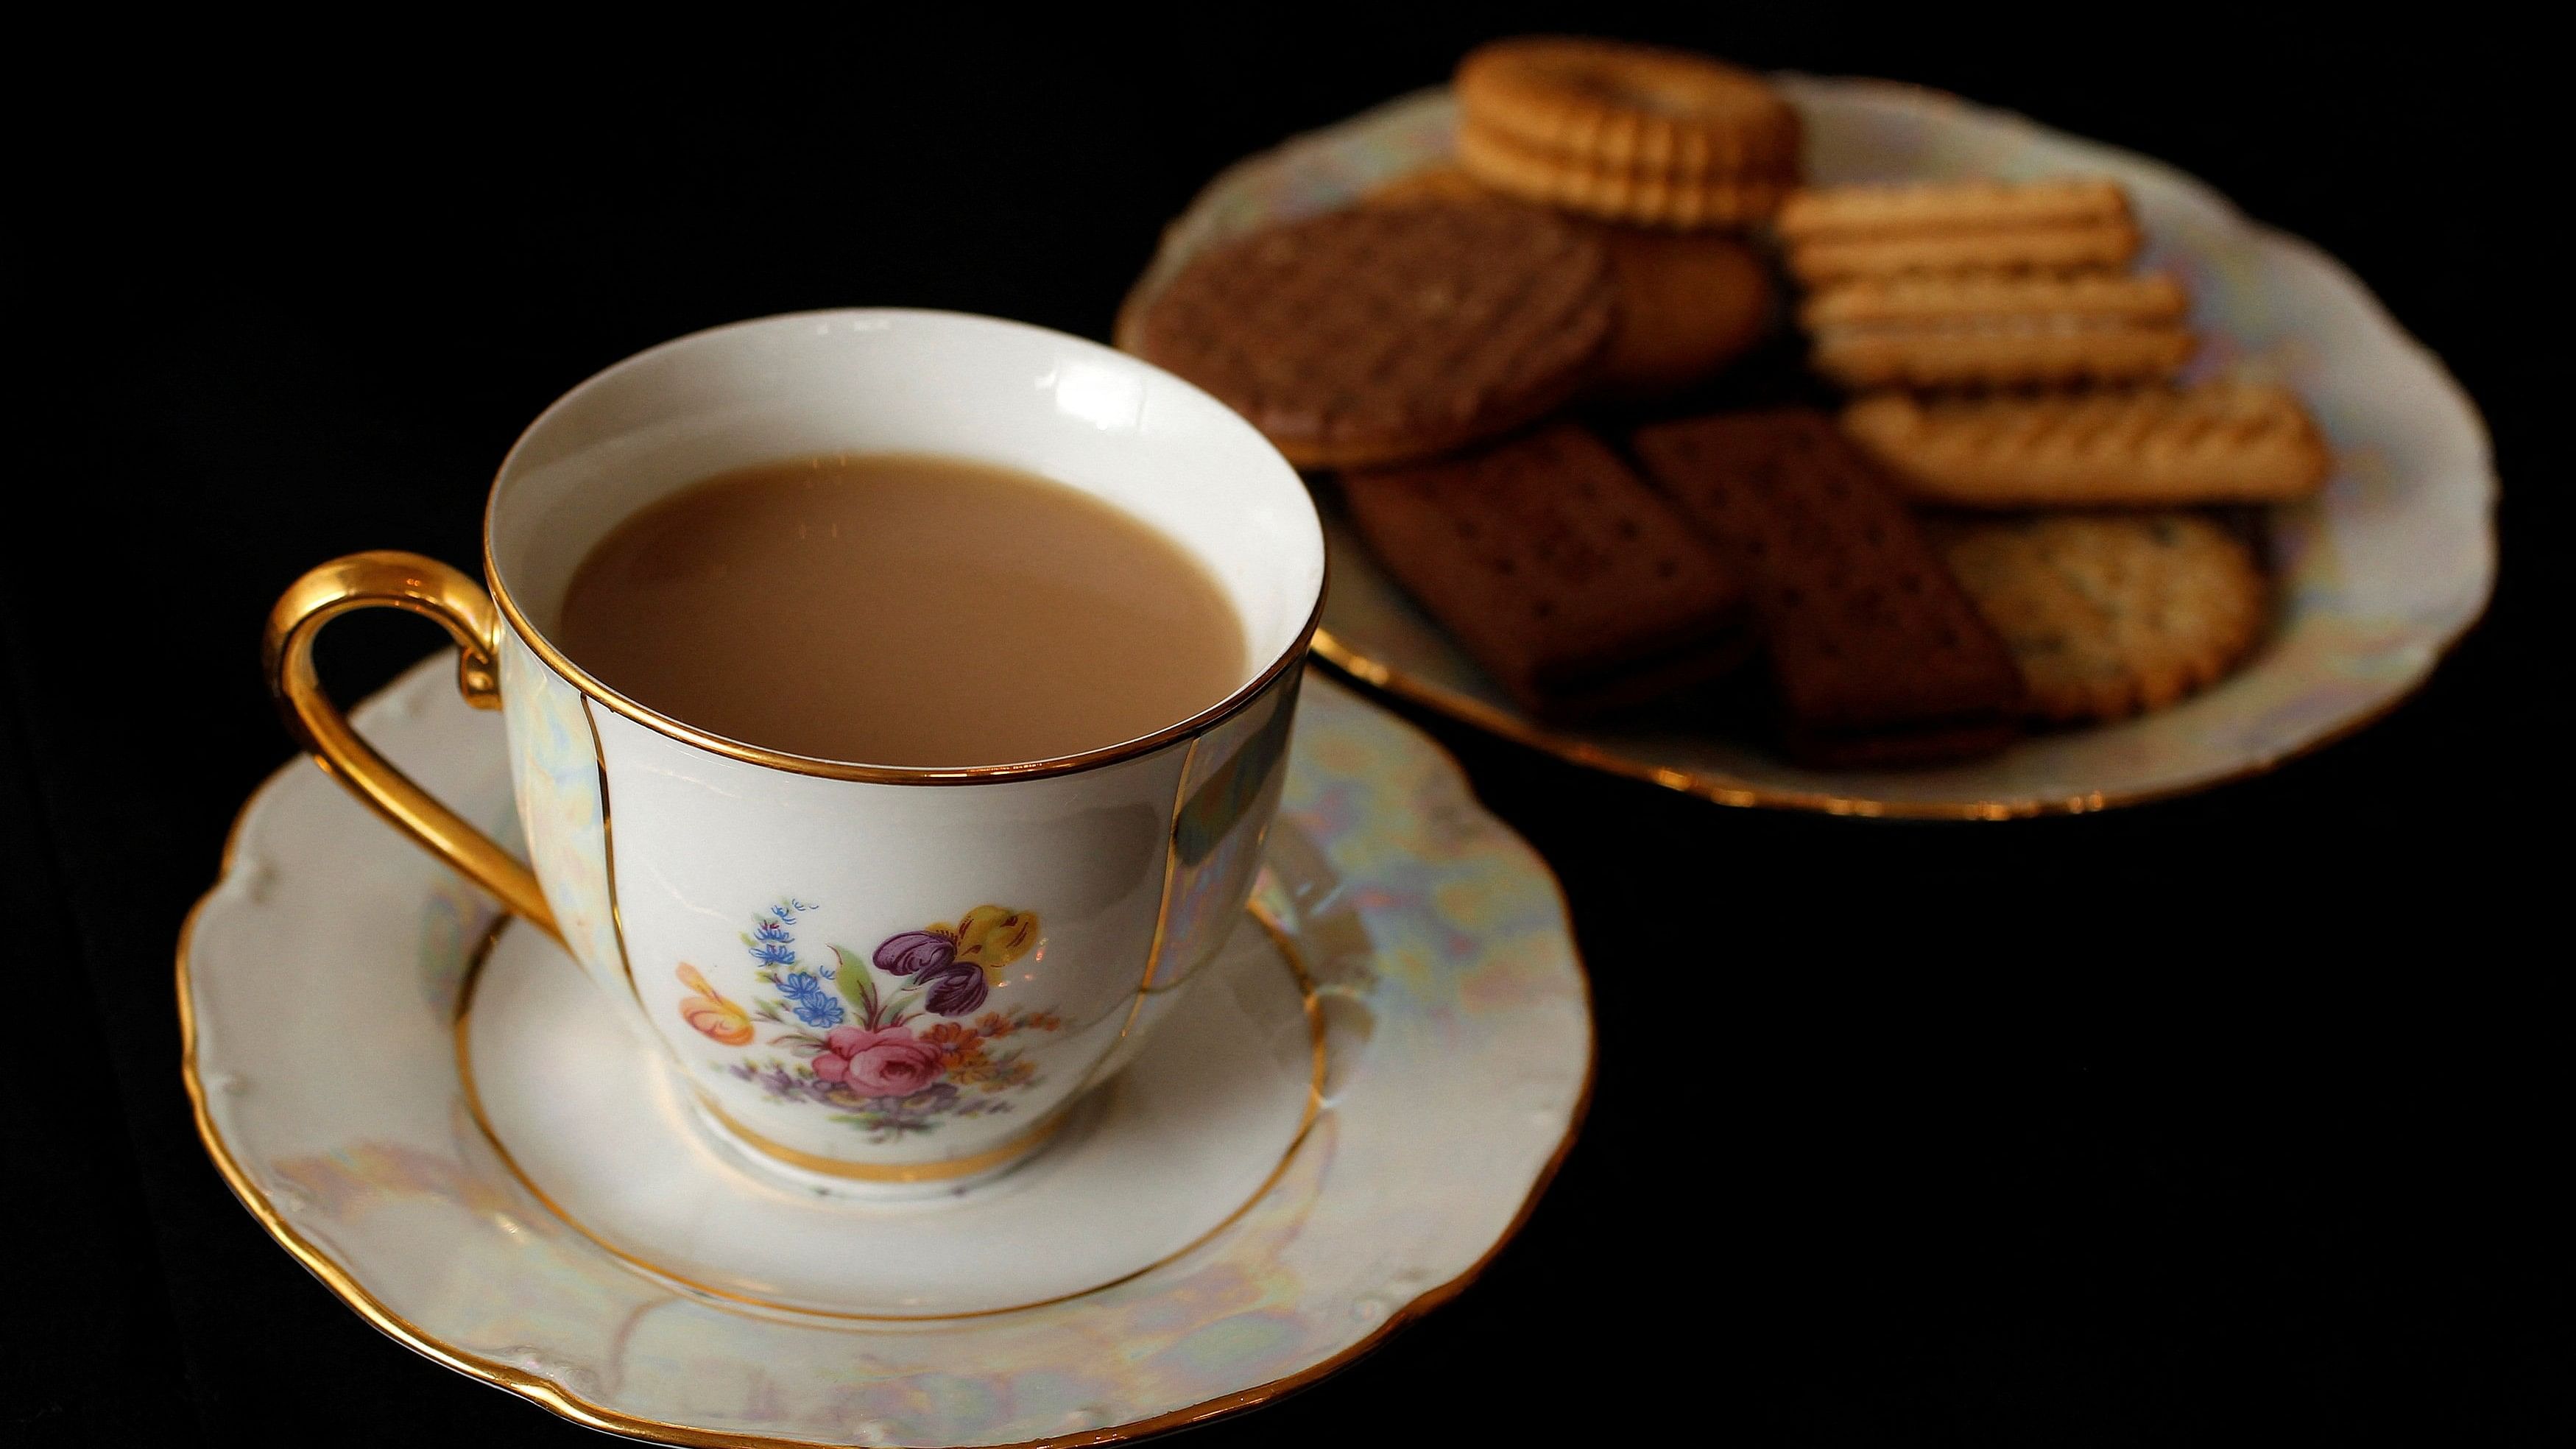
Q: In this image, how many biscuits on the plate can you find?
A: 9